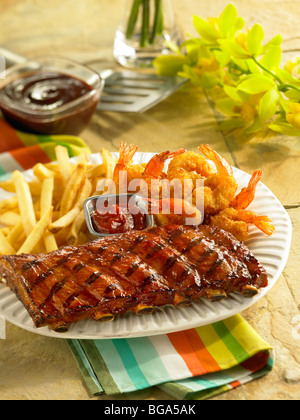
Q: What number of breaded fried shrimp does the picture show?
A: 6